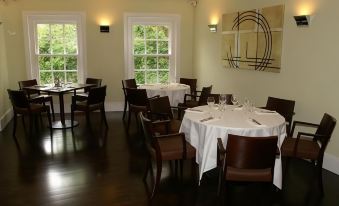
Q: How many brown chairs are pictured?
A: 14